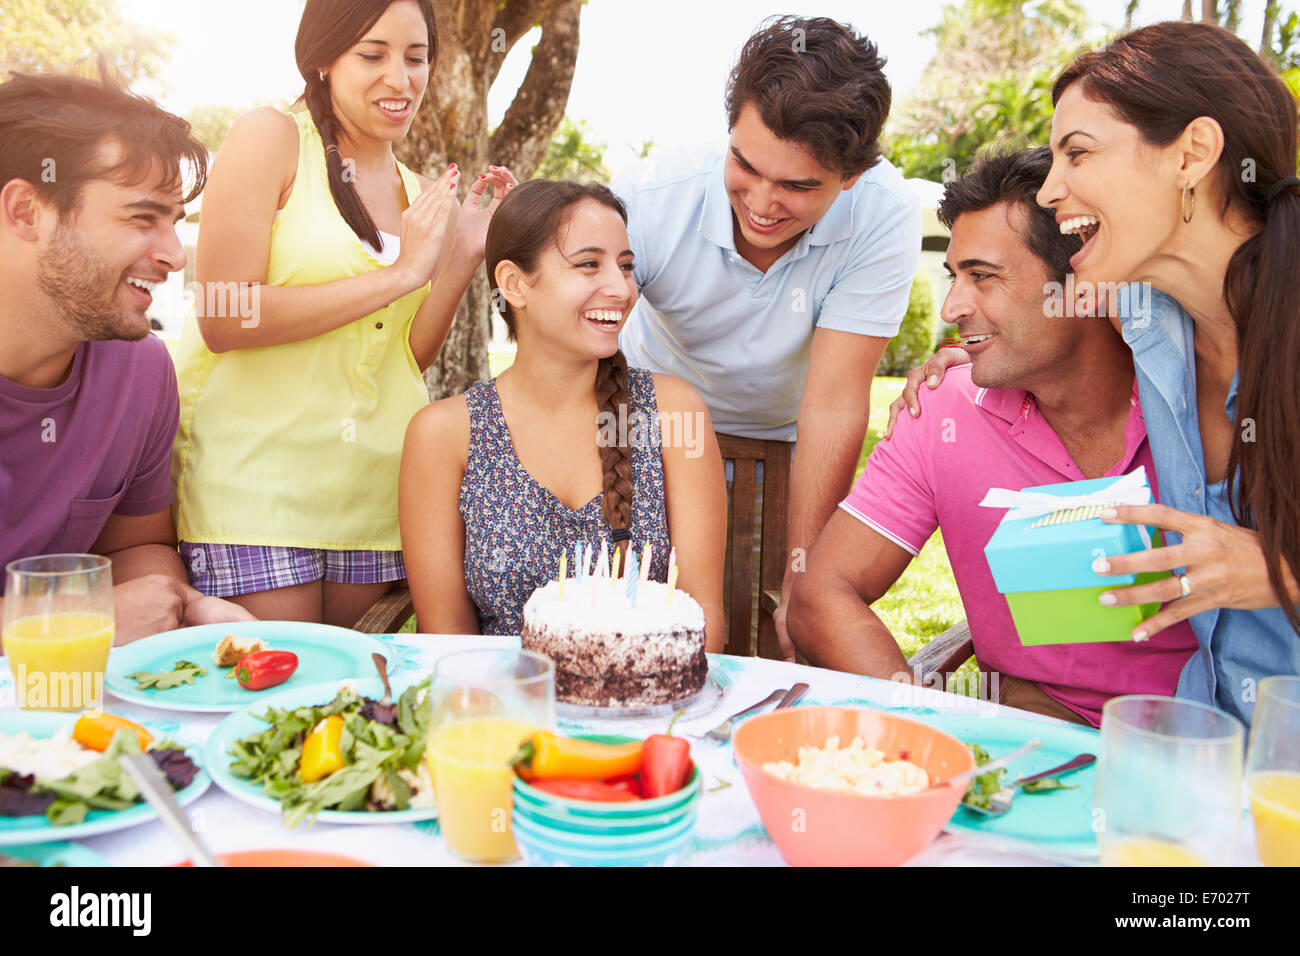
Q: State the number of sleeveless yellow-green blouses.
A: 1